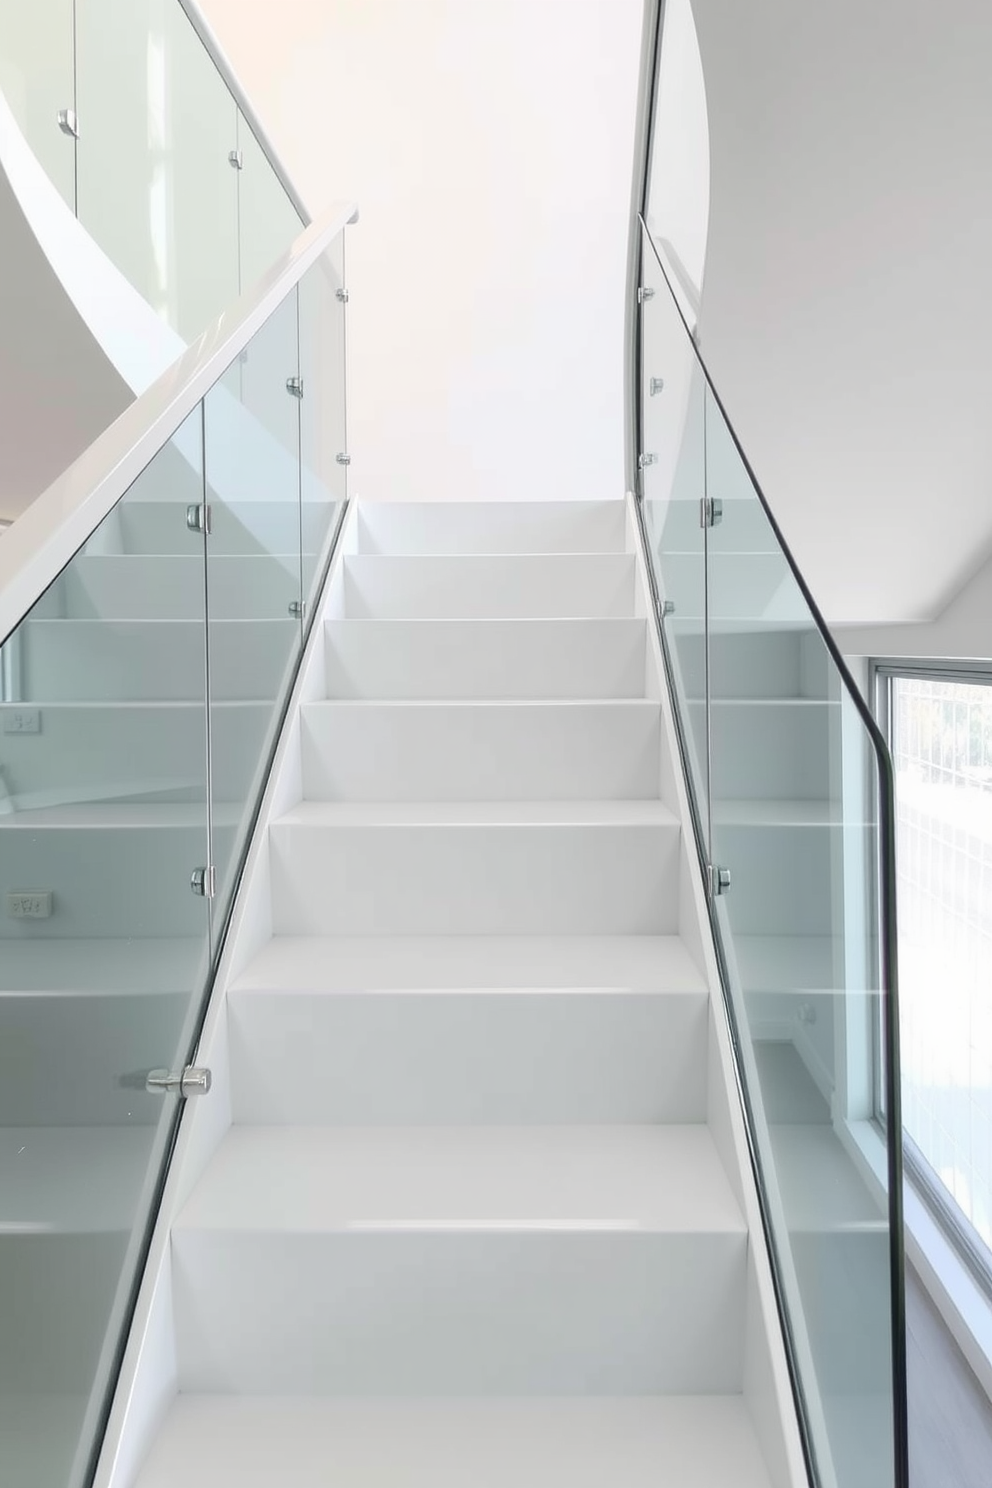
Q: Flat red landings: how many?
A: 0